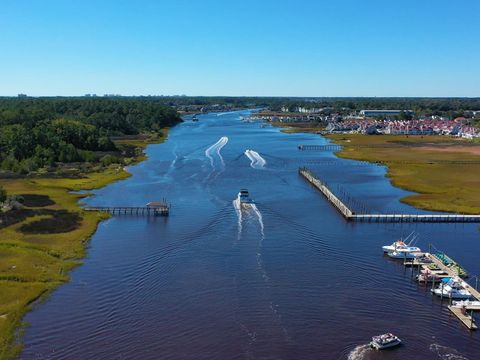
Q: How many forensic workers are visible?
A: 0